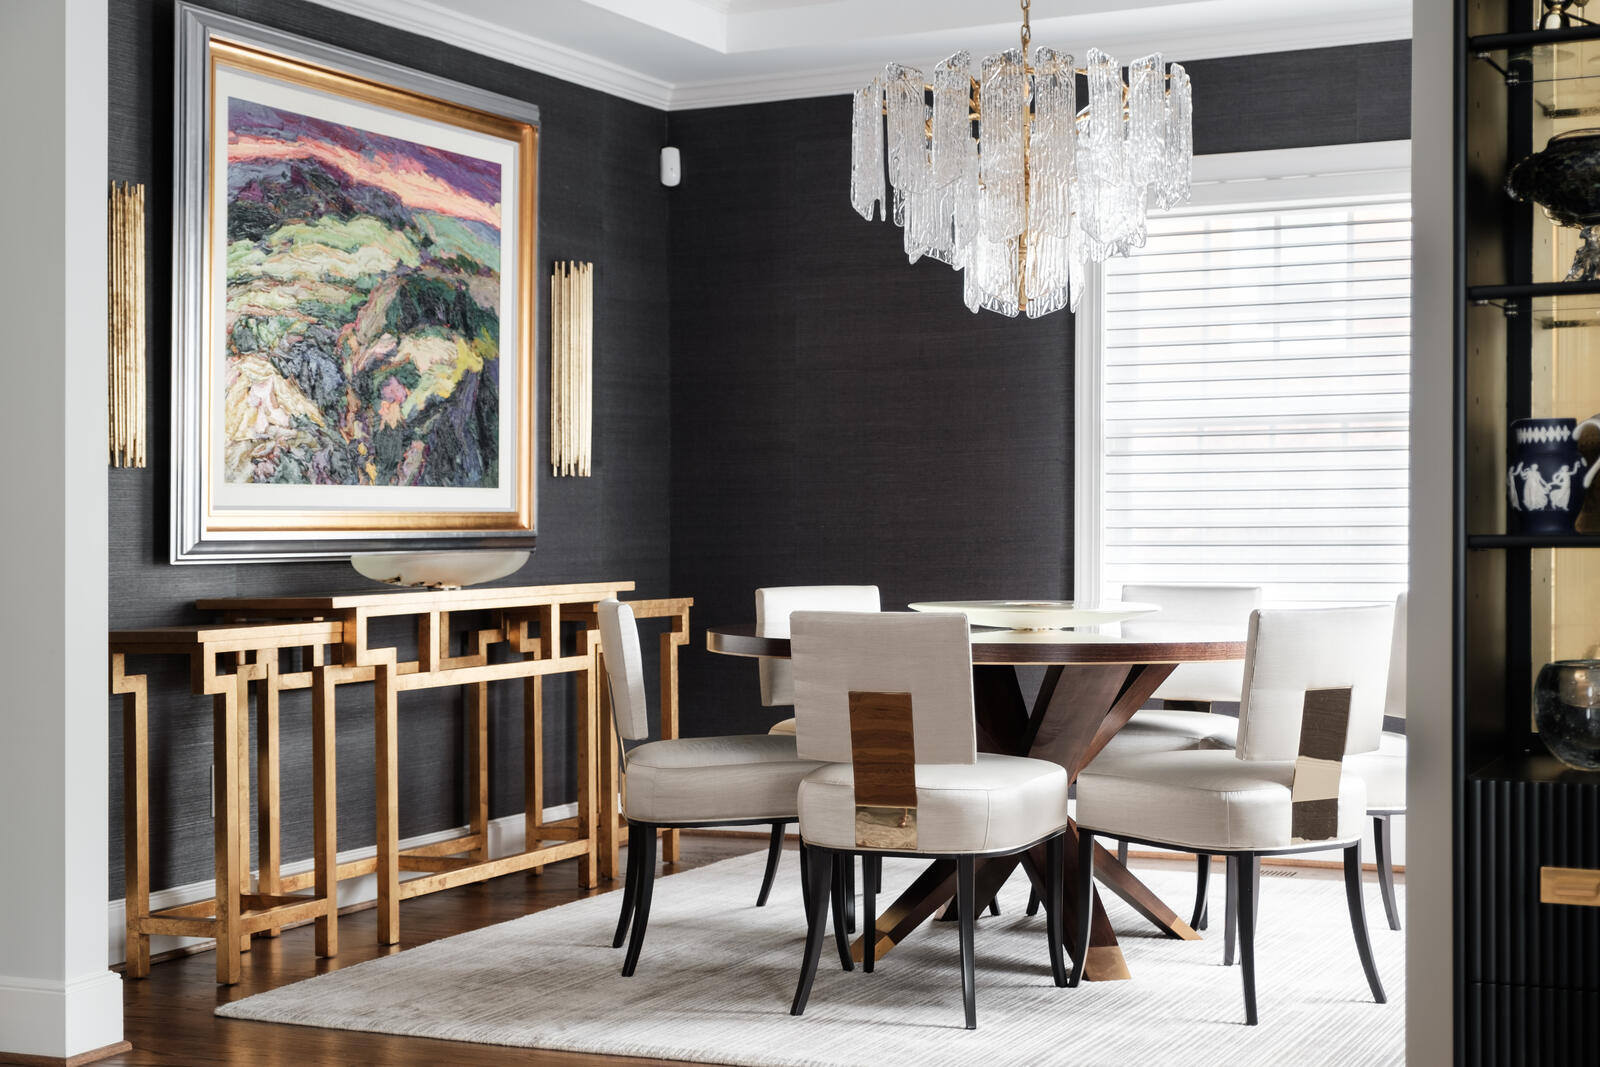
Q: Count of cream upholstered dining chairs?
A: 6